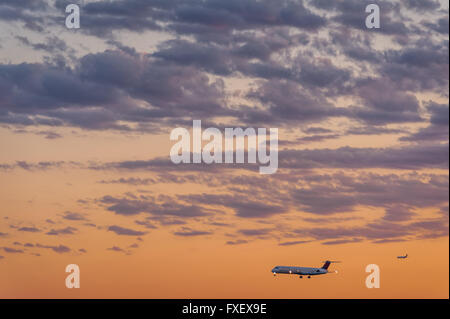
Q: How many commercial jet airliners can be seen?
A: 2